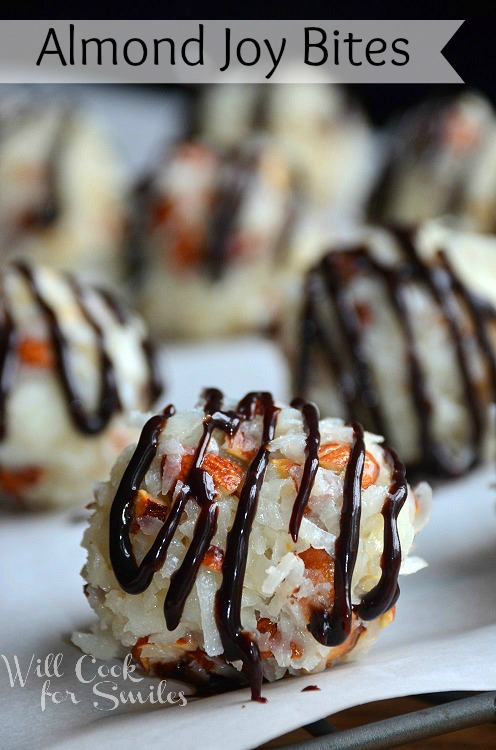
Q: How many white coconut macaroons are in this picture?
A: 7